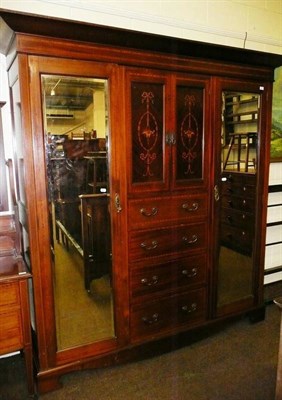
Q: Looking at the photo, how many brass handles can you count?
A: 12